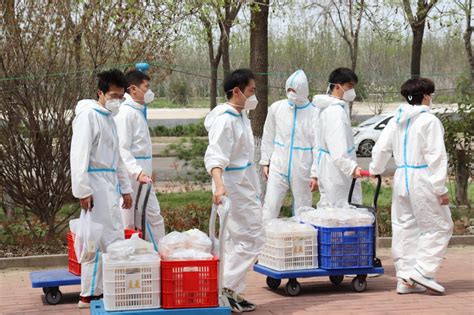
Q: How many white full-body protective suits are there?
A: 6